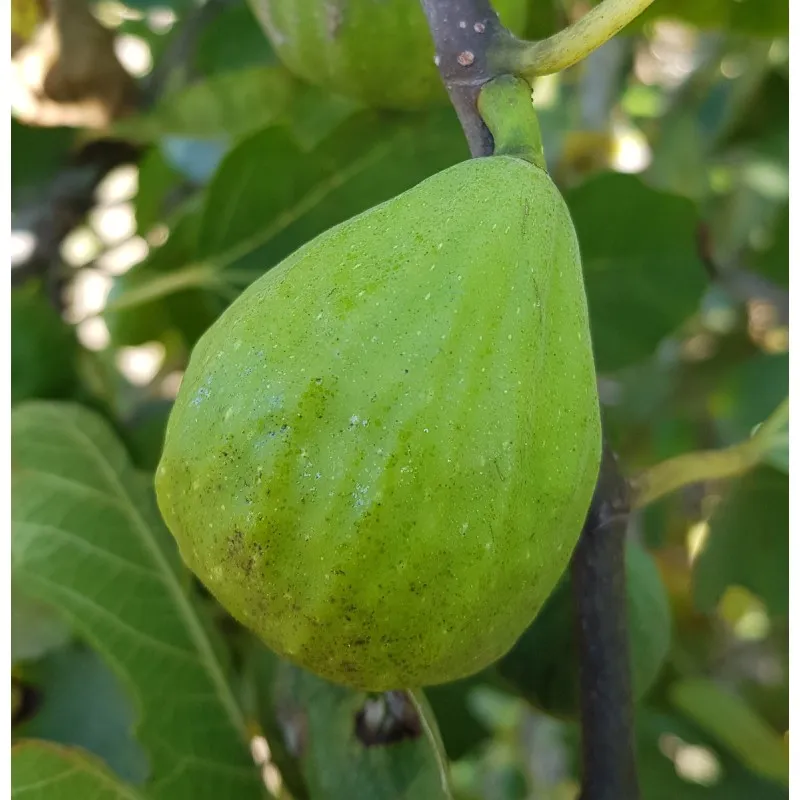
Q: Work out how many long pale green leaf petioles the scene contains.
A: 2